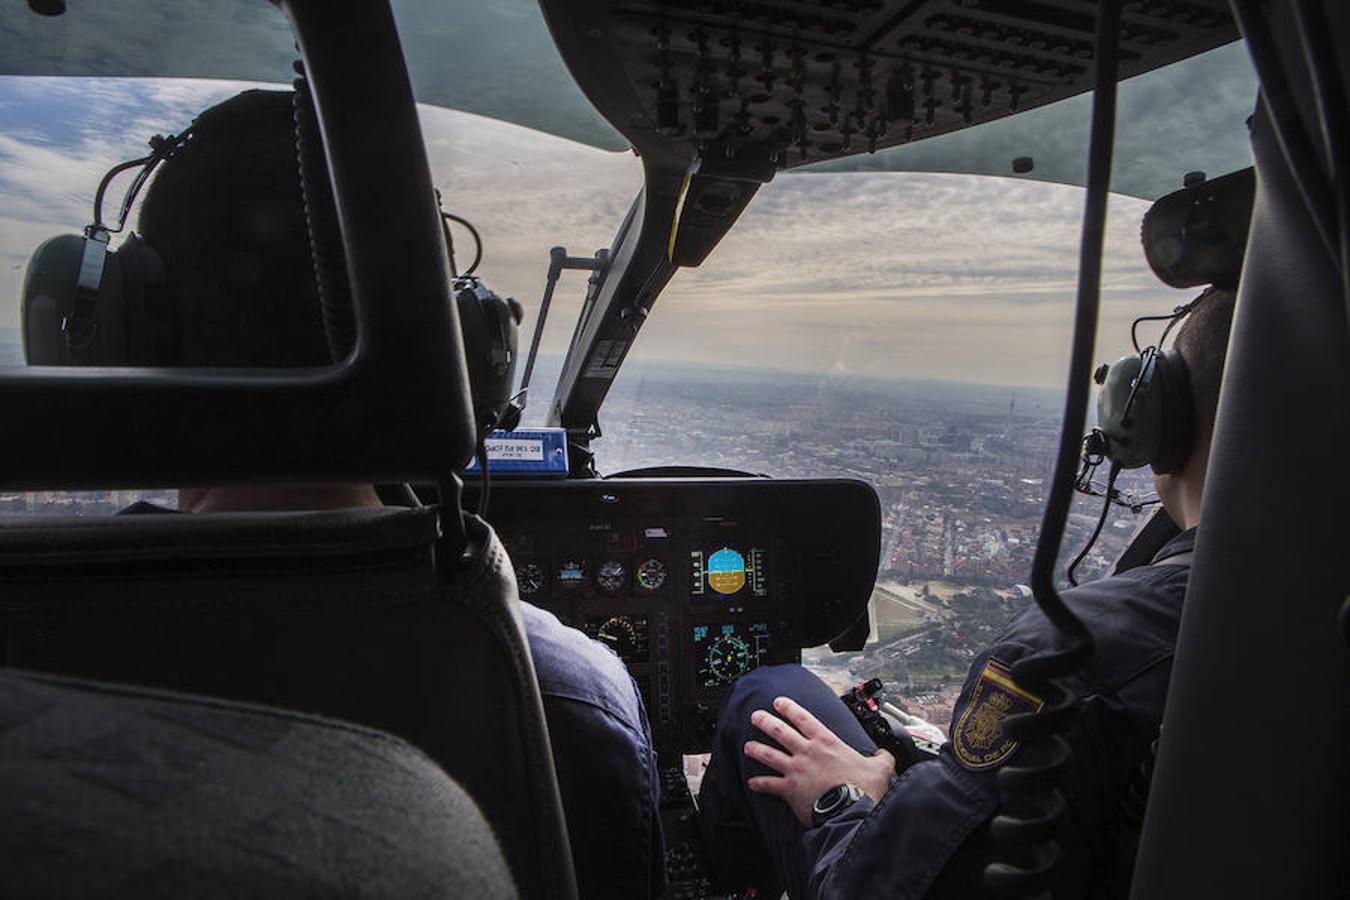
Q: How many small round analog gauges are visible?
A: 4